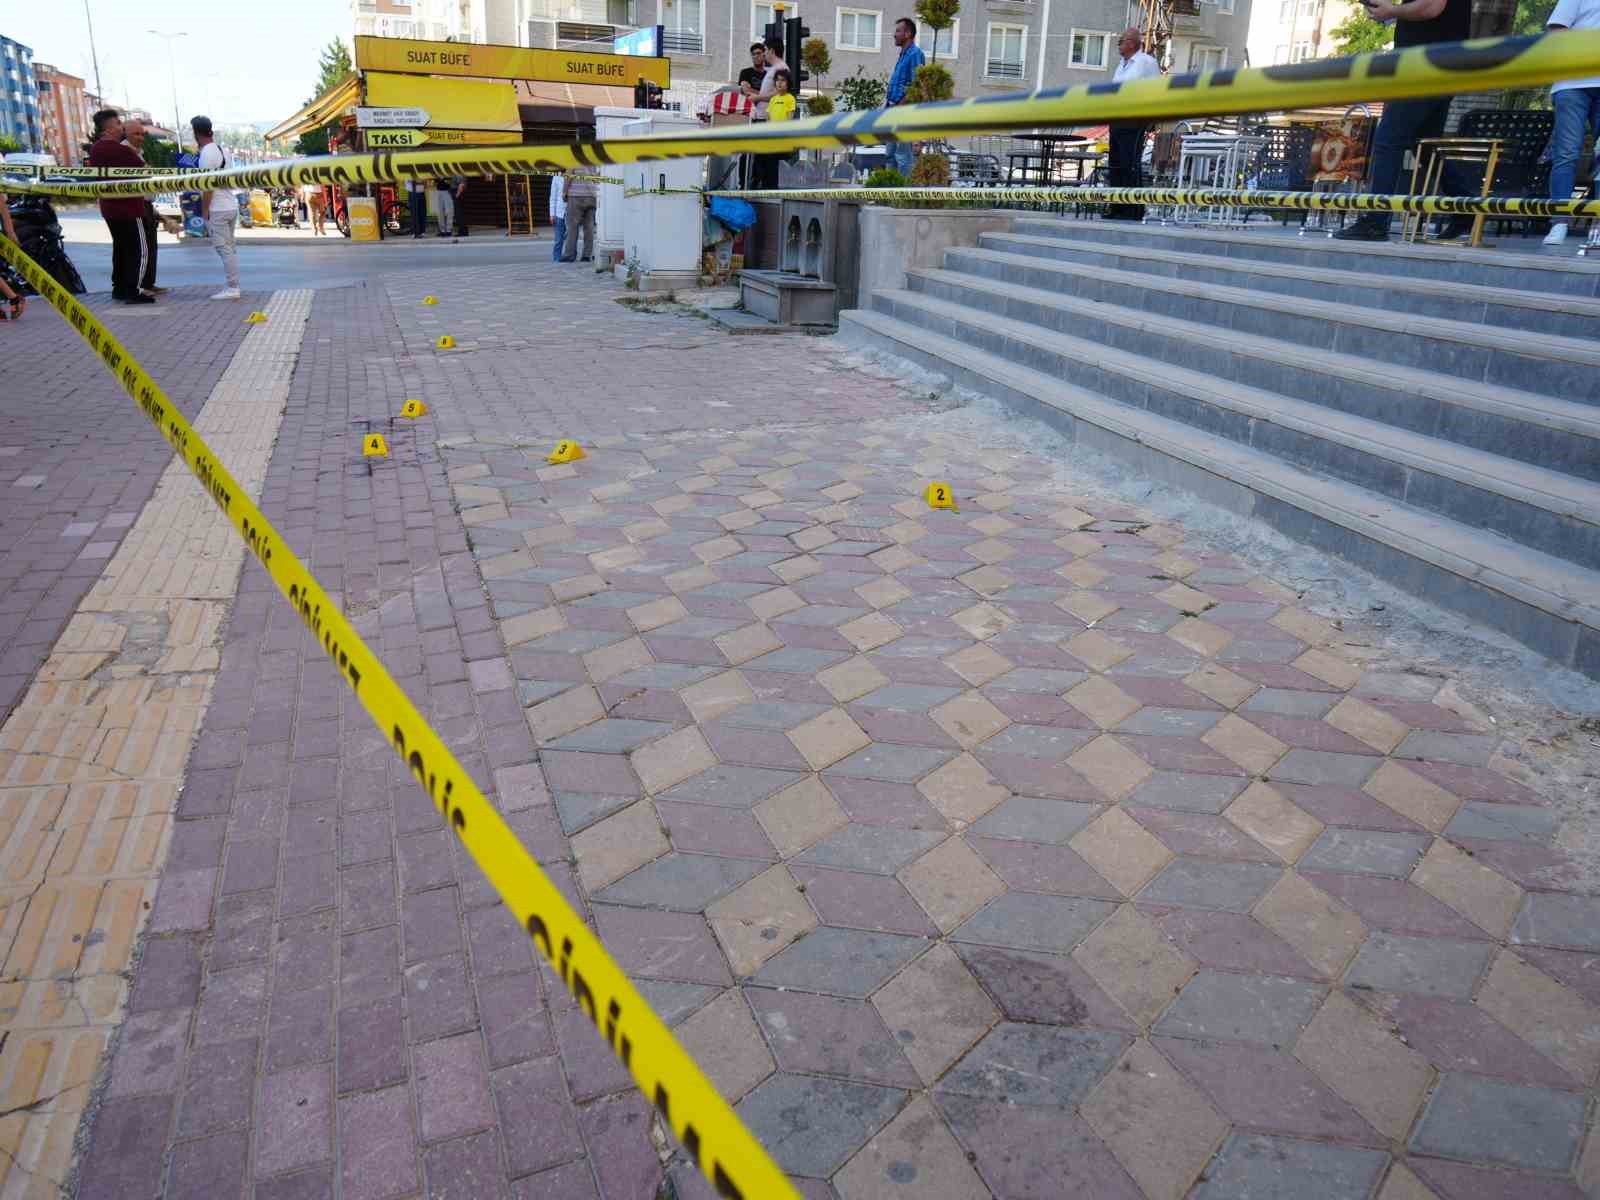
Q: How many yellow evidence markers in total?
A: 7